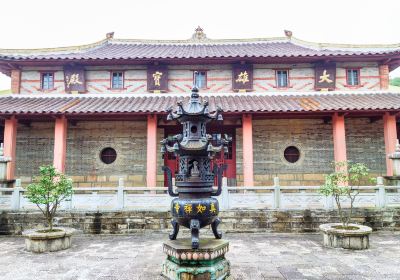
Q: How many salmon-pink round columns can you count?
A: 6